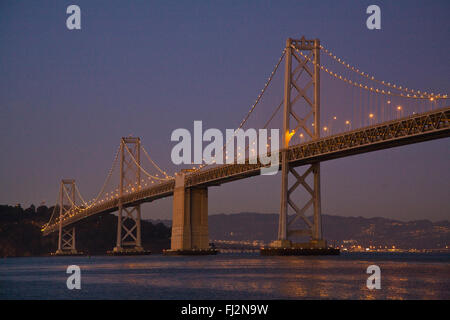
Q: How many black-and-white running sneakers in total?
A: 0